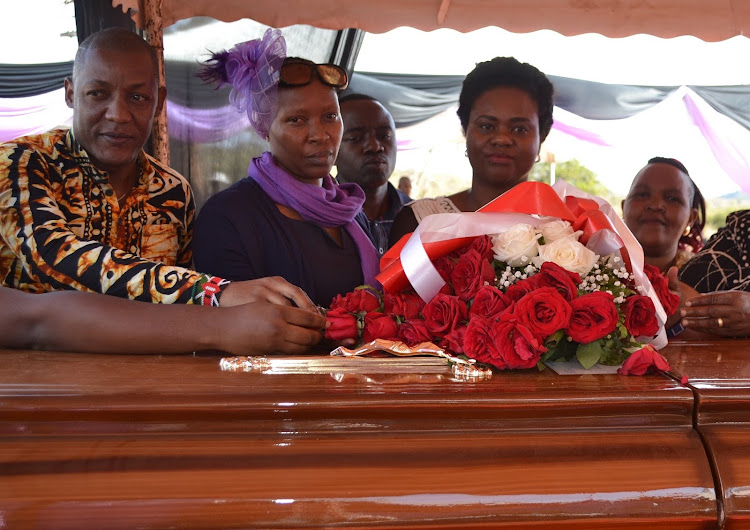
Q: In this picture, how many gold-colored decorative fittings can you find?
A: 1